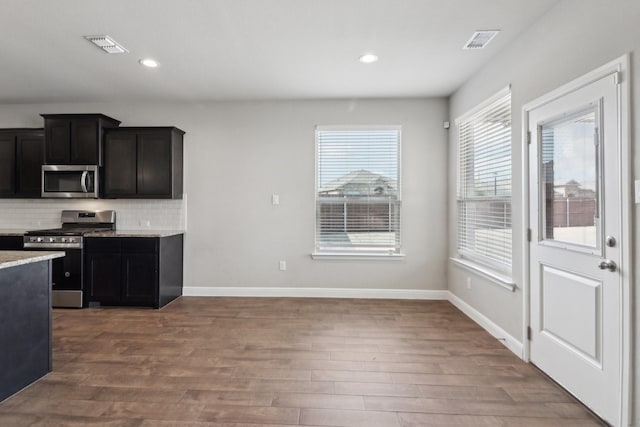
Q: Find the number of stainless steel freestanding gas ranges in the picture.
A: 1